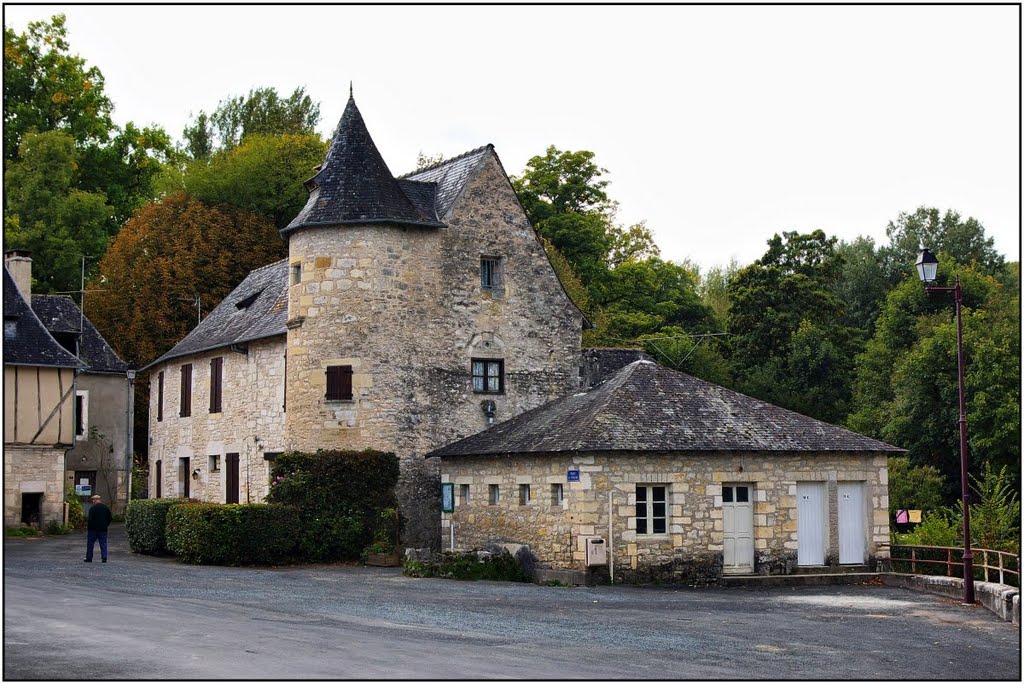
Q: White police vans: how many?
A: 0